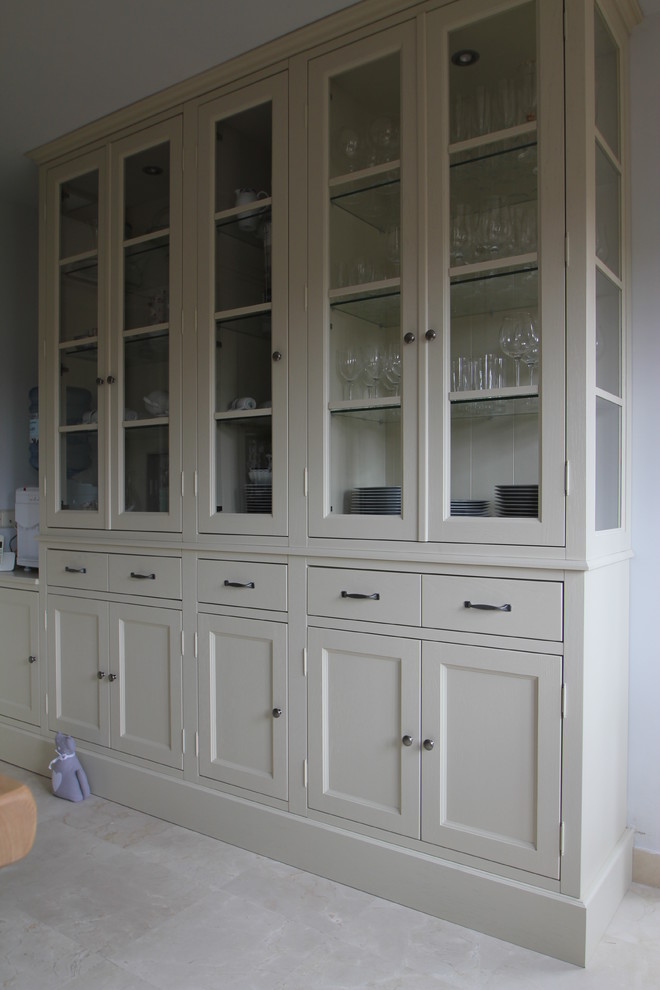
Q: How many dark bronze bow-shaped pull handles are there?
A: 5